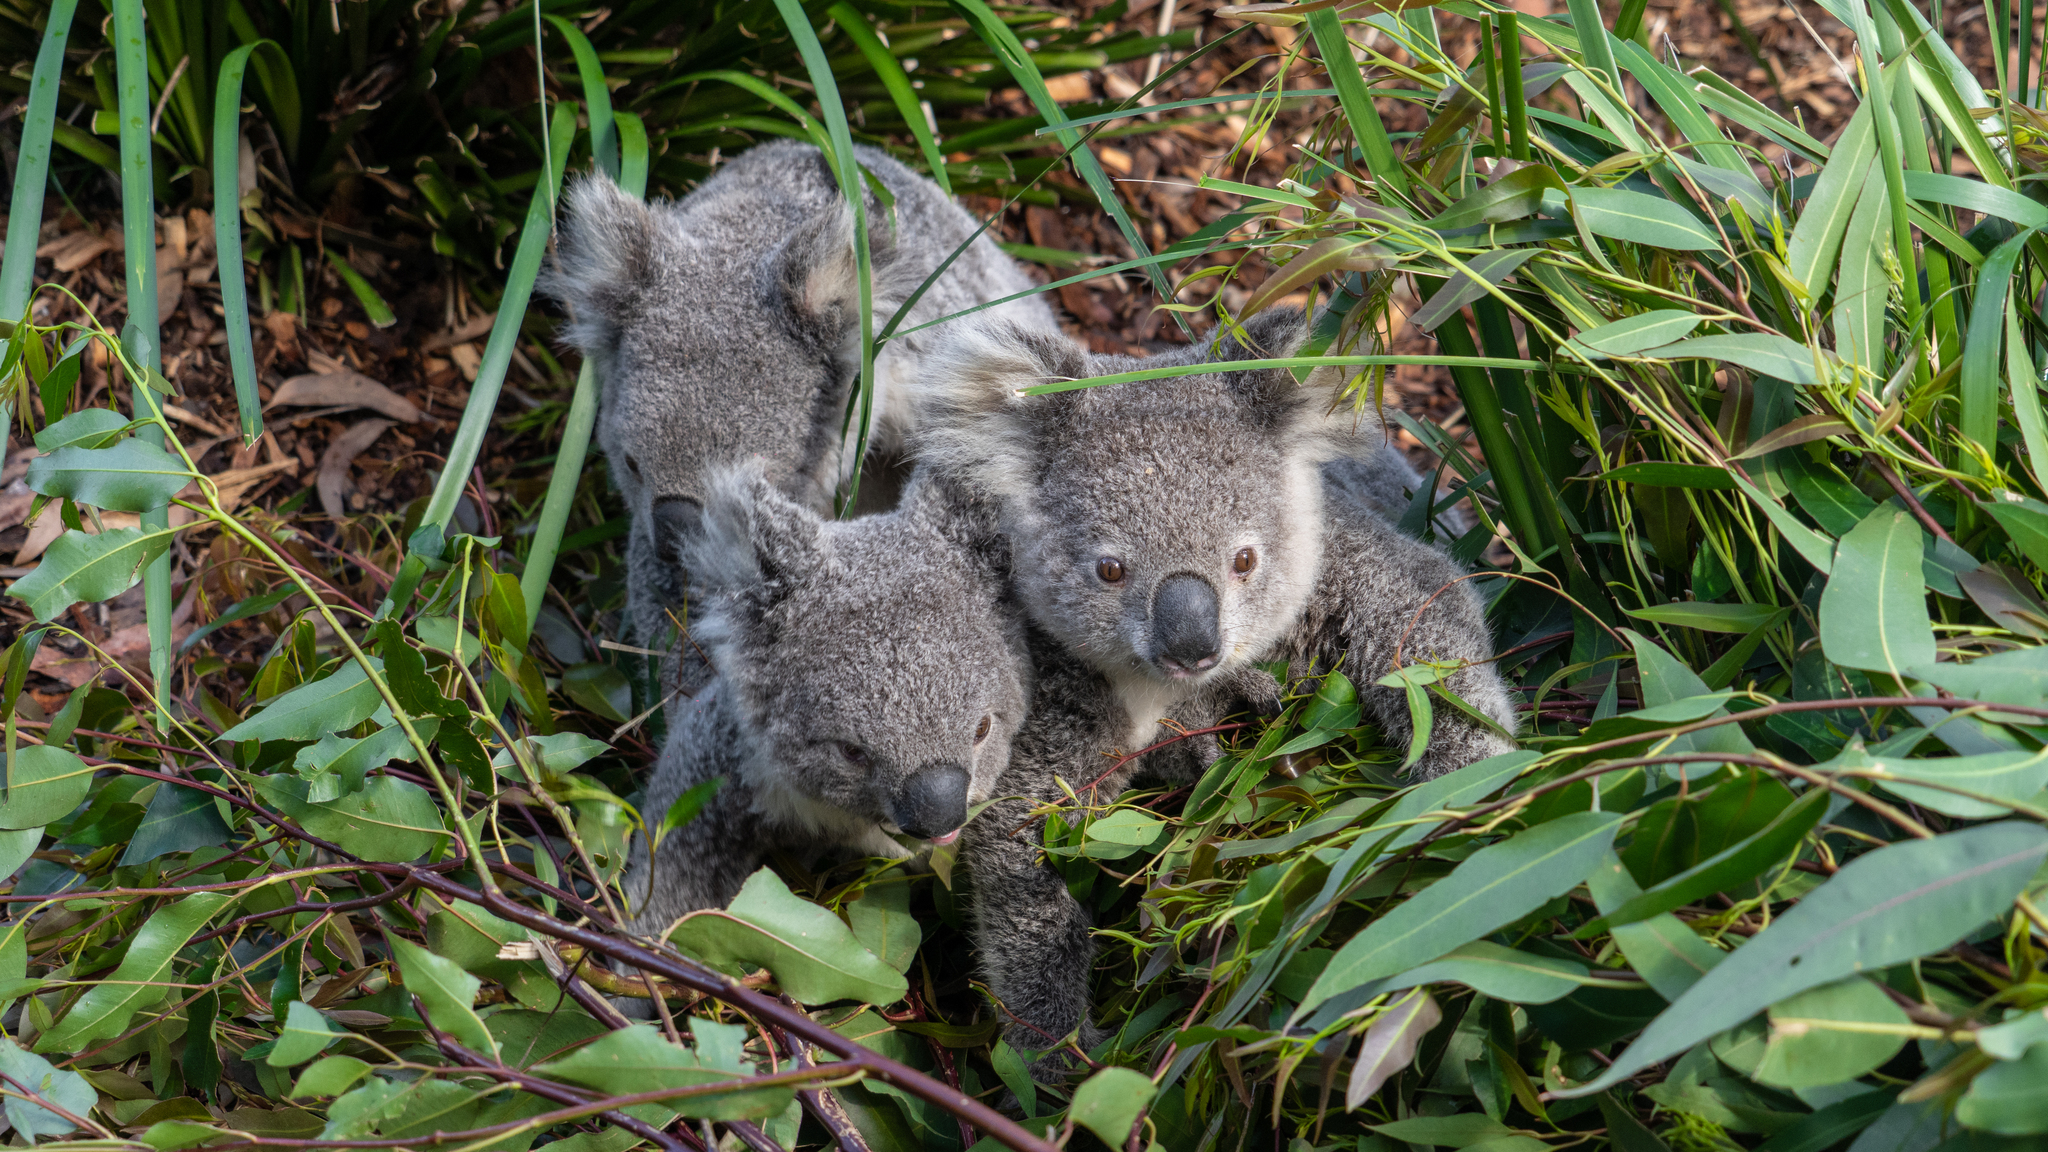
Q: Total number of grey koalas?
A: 3